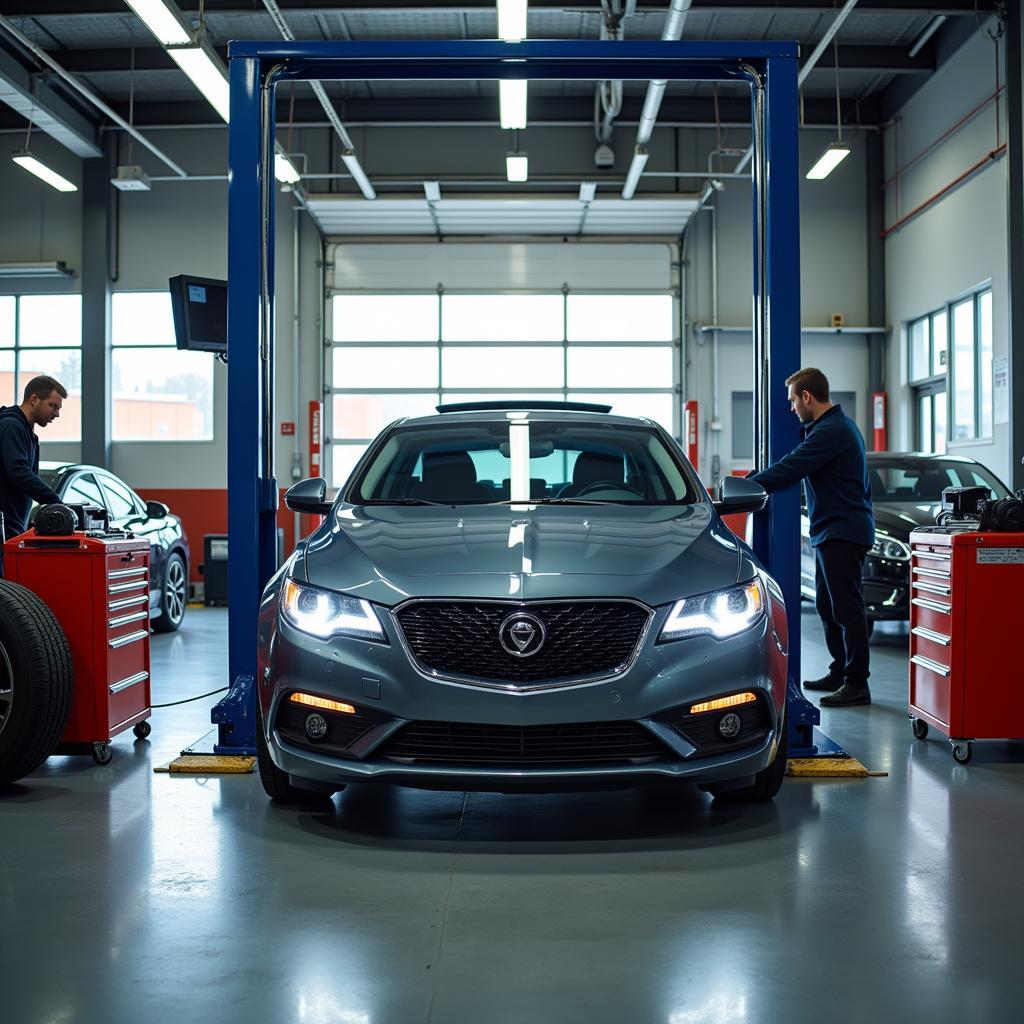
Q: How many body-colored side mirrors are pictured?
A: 2